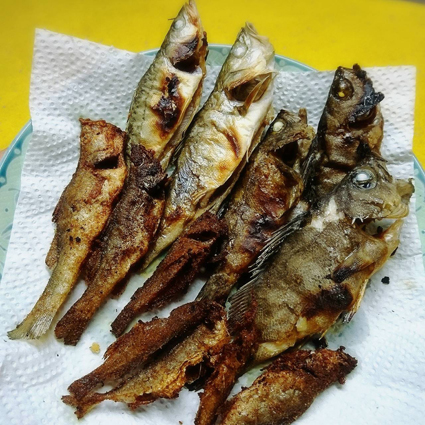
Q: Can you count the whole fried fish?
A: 12